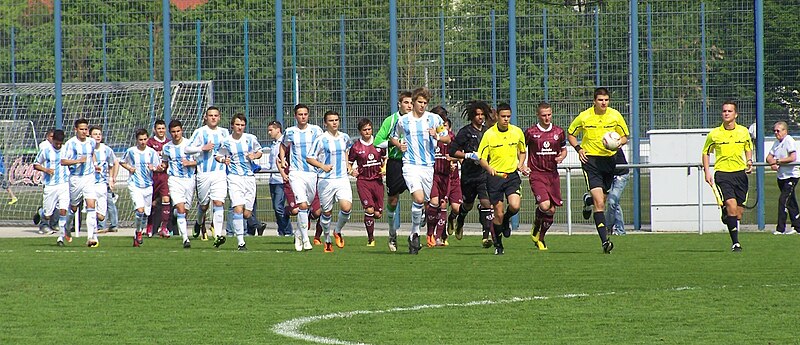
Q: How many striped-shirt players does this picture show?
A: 10